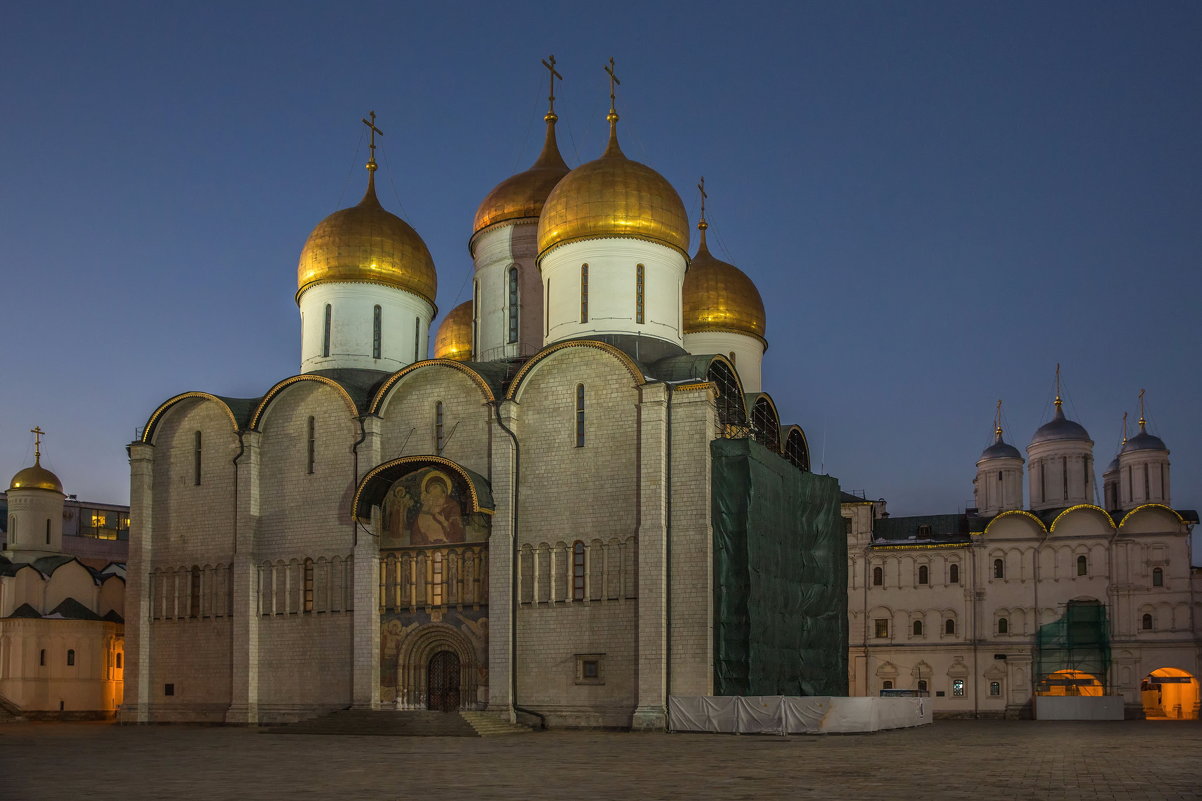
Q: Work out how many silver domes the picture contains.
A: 4